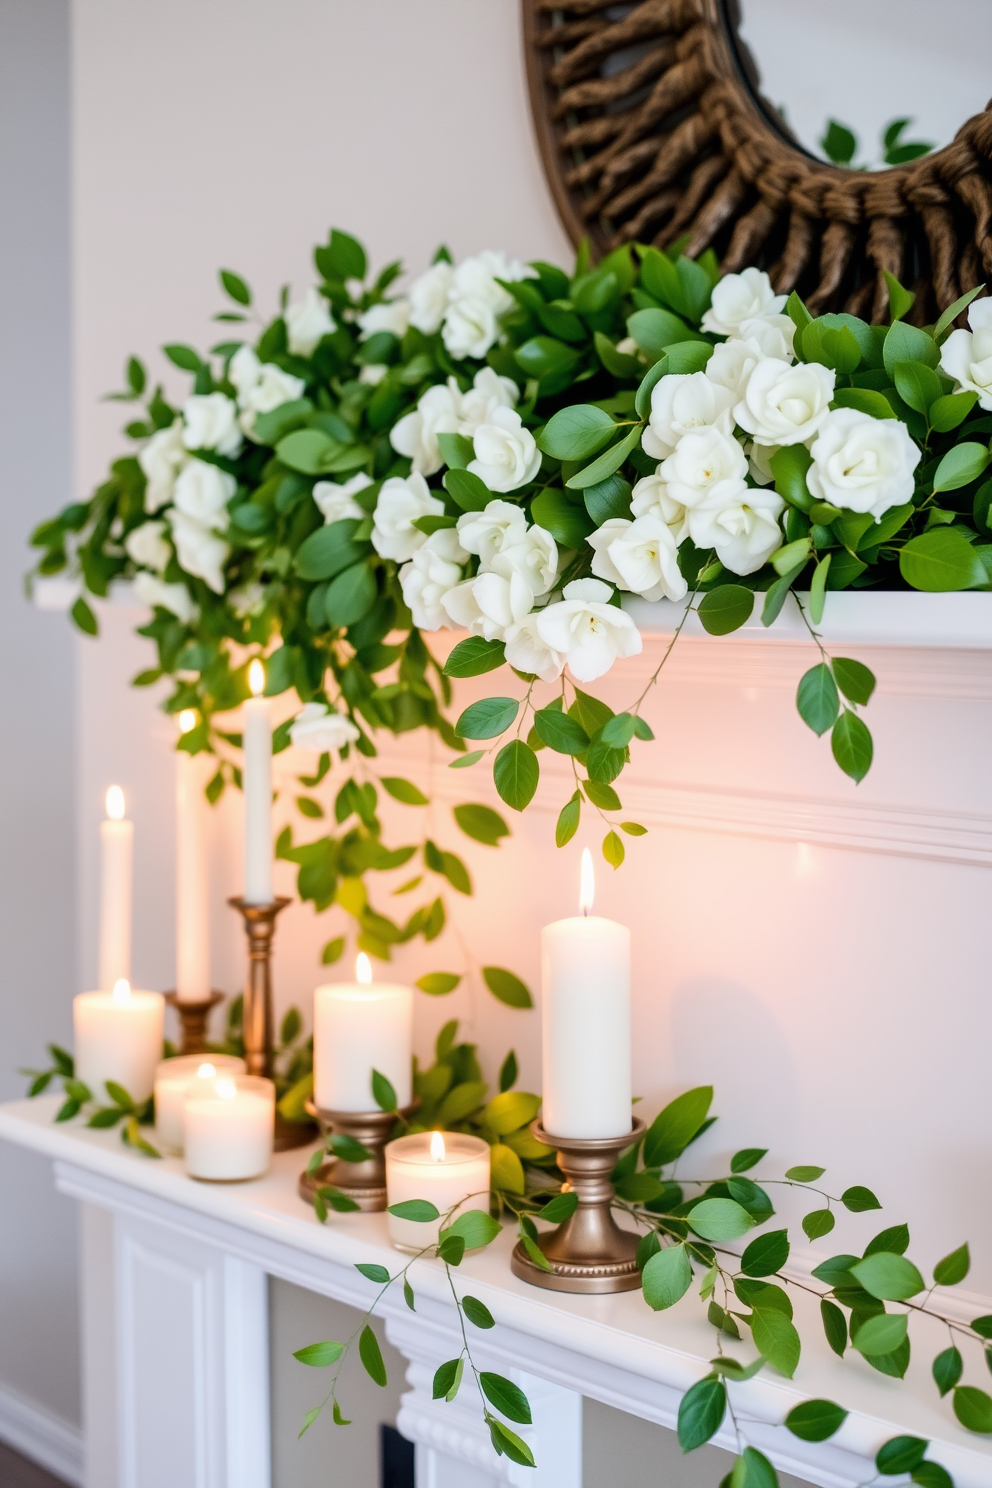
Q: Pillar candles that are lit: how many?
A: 3